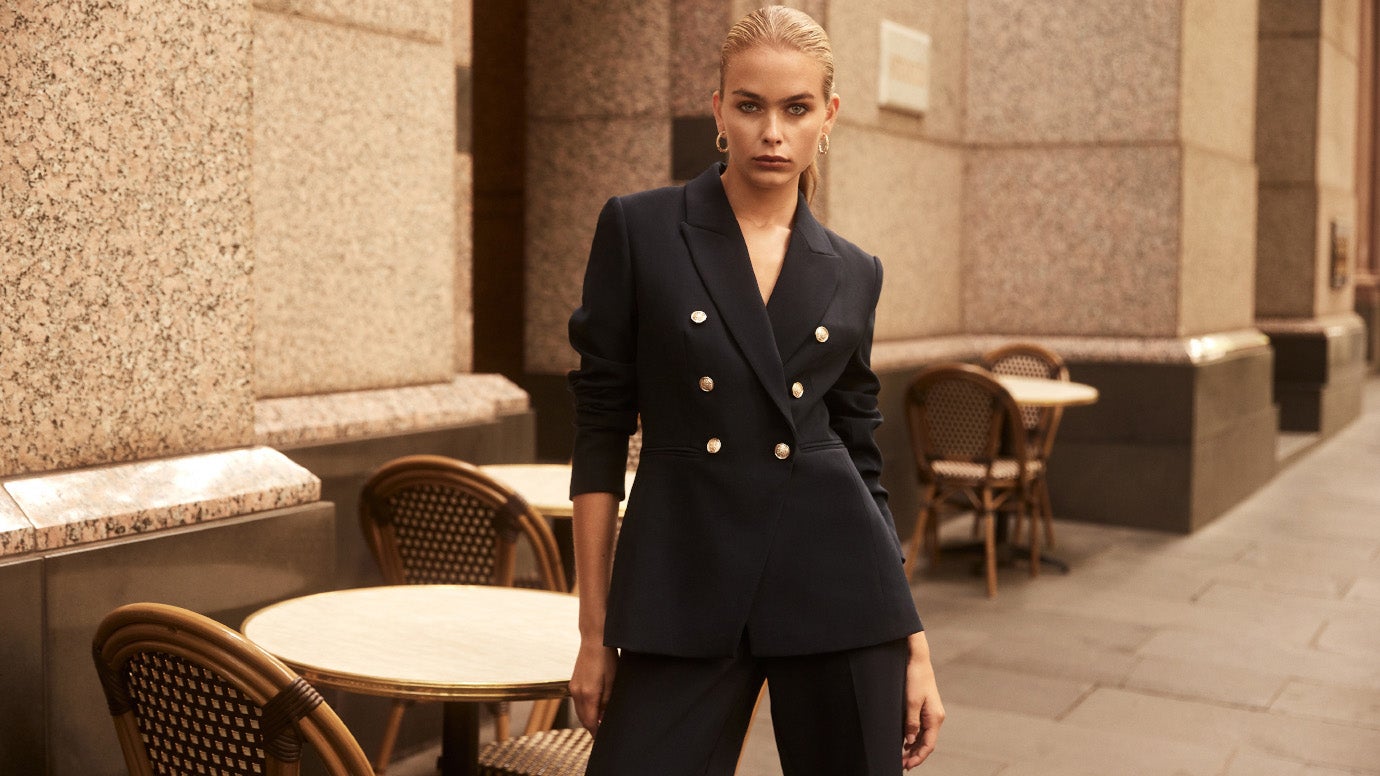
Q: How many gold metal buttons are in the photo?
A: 6